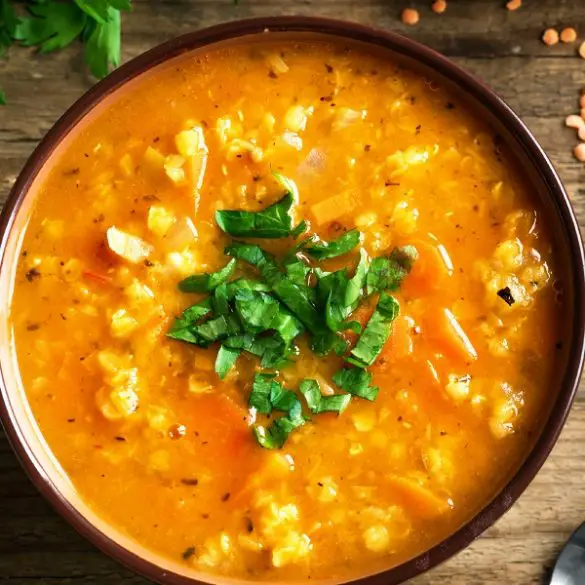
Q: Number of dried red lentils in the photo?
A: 11